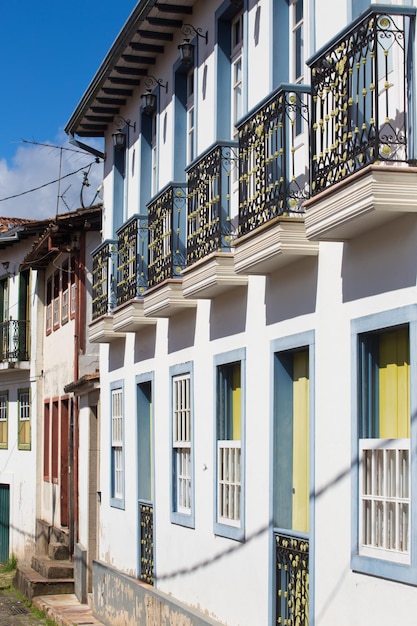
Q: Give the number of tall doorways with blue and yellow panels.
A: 2